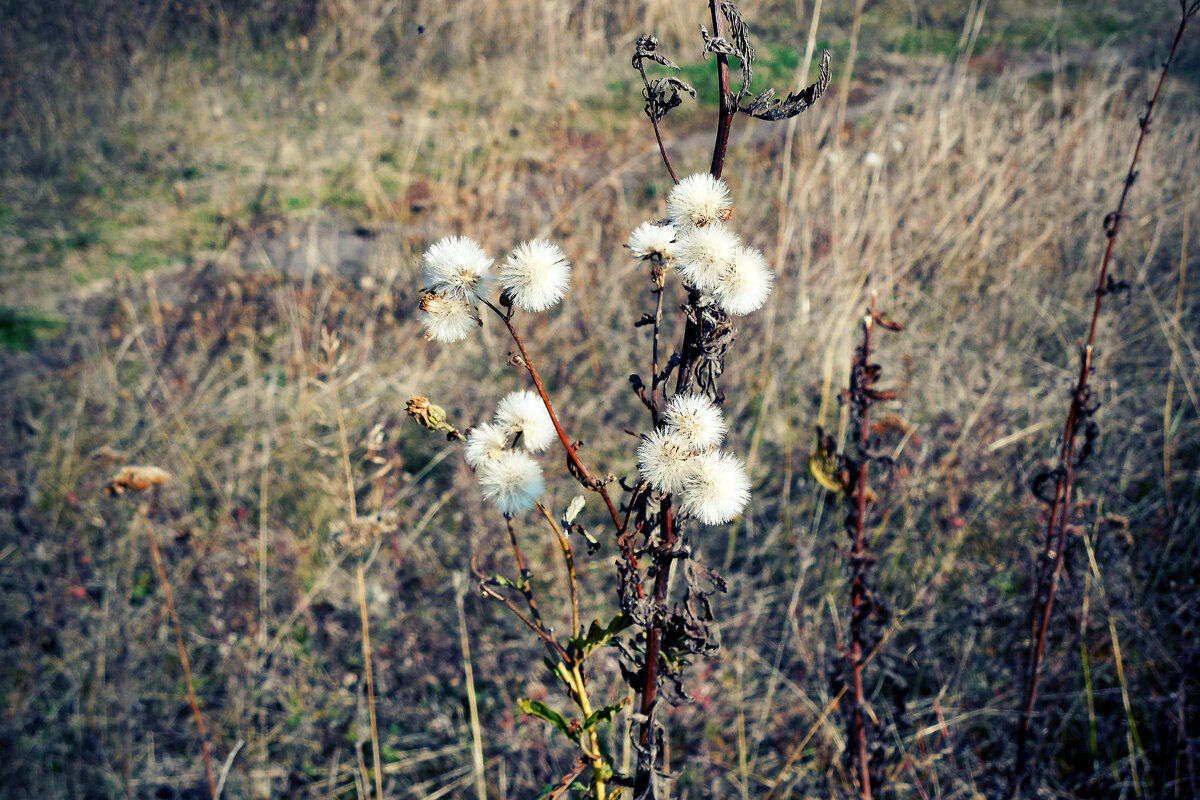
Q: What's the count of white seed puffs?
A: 13